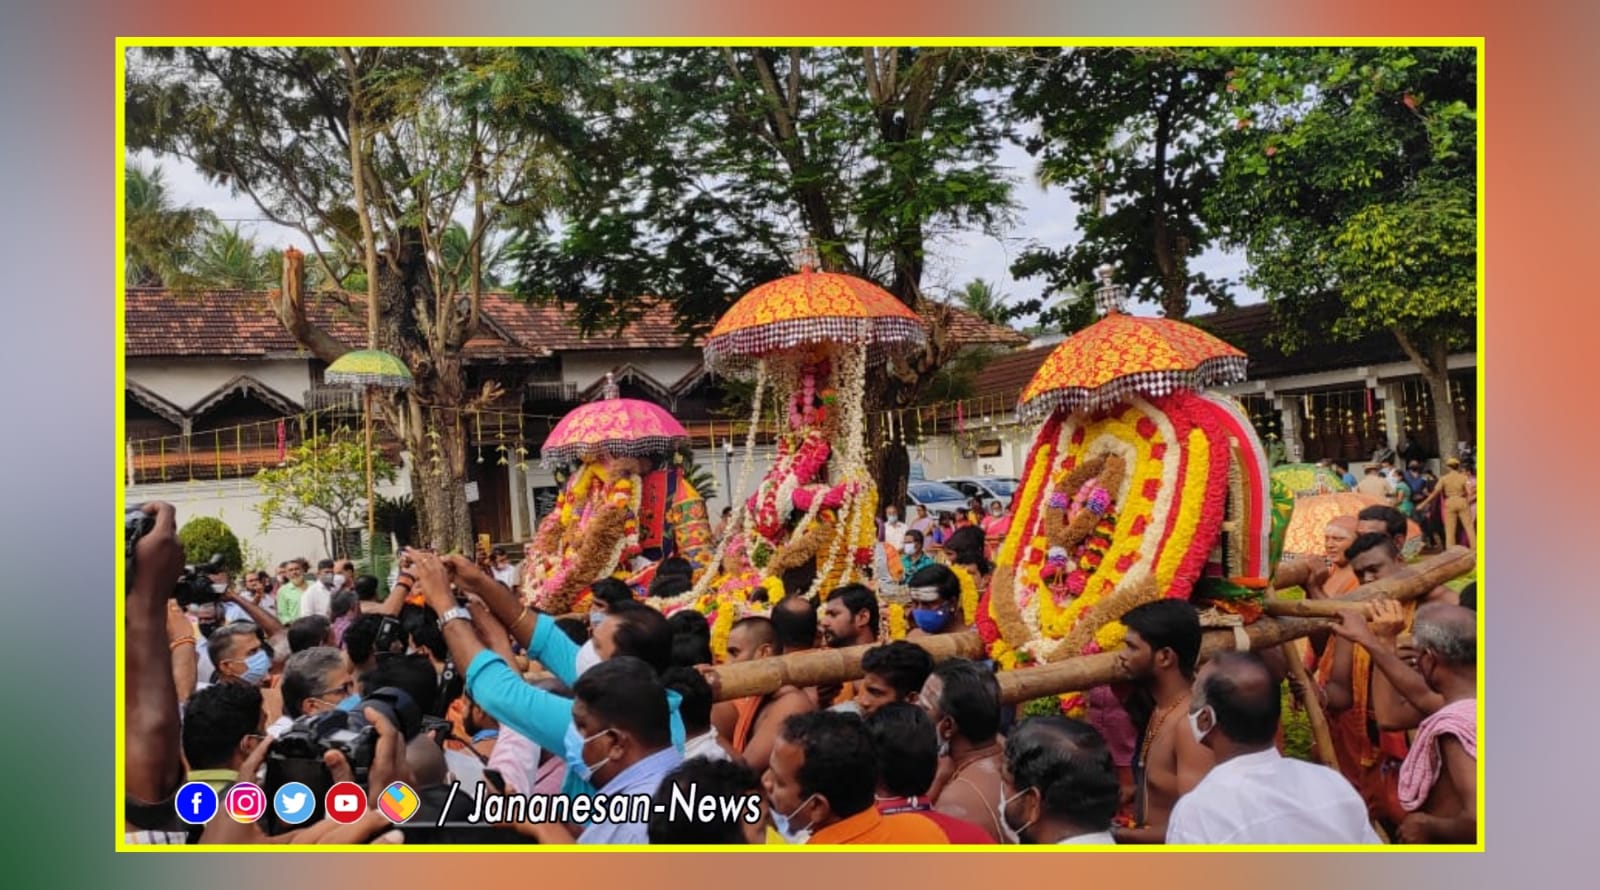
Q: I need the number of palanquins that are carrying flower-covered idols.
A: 3